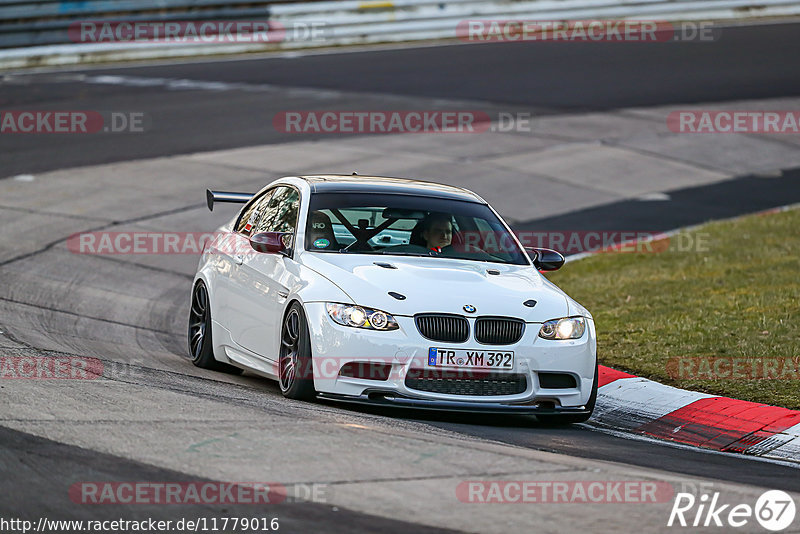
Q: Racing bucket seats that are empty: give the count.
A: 1